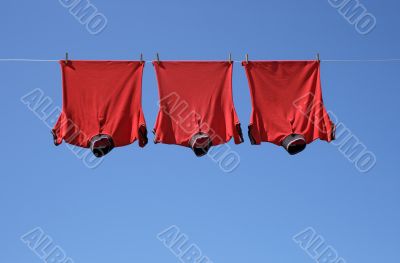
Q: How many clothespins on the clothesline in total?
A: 6